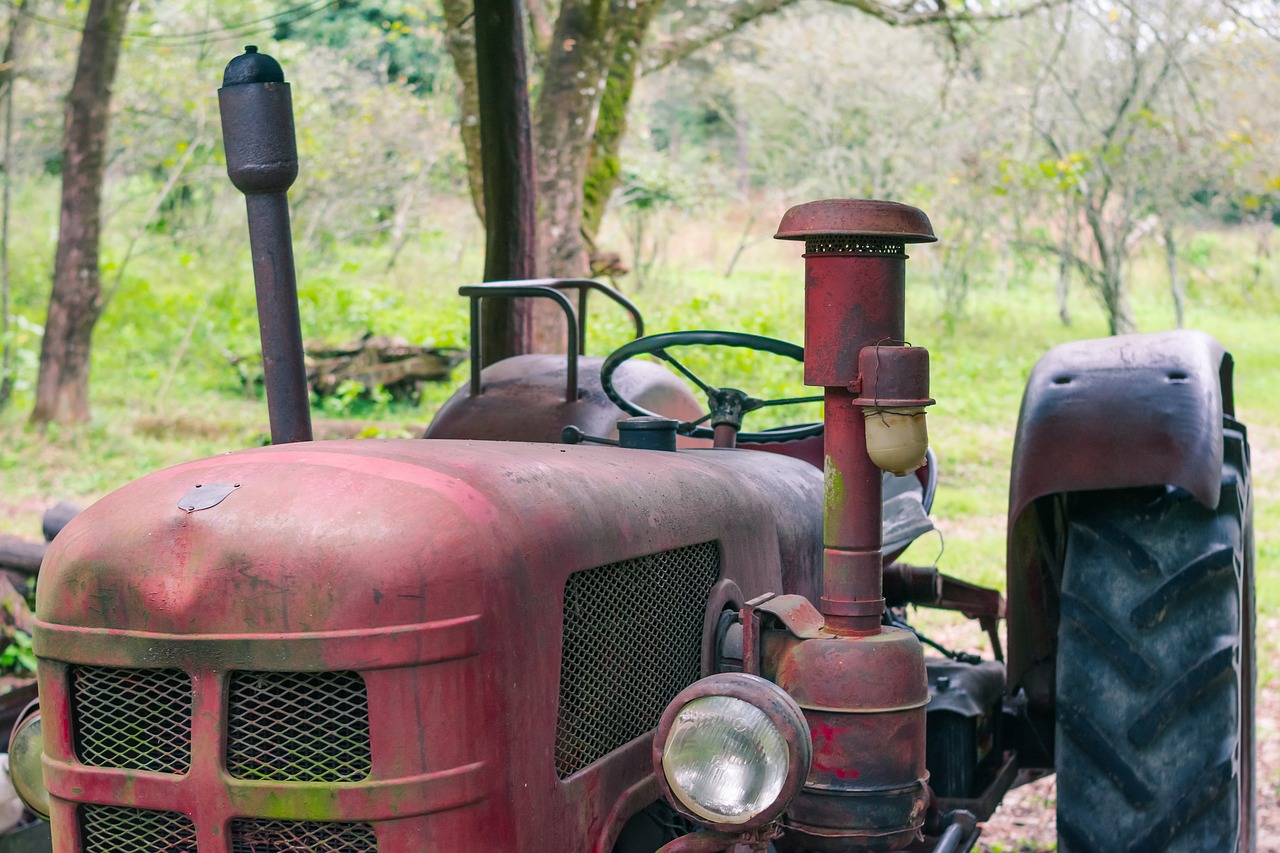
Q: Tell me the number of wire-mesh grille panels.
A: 5